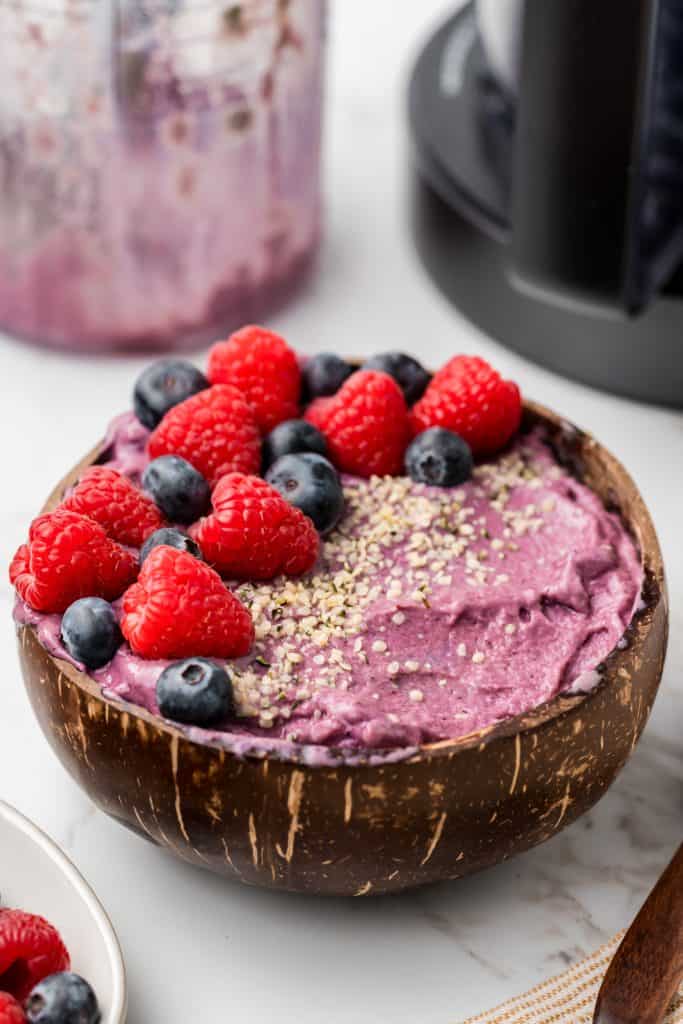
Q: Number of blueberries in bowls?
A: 11